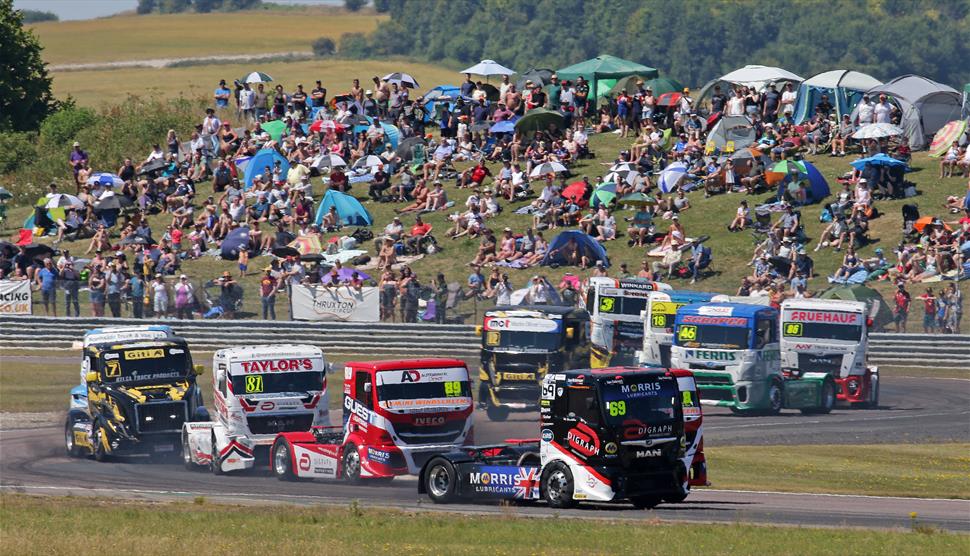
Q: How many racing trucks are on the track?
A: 11